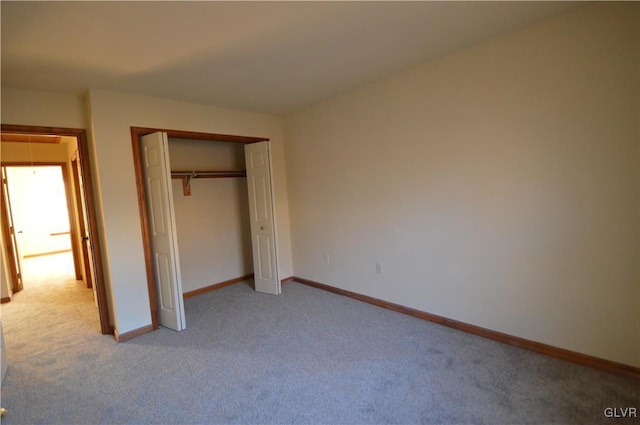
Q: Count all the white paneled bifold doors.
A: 2